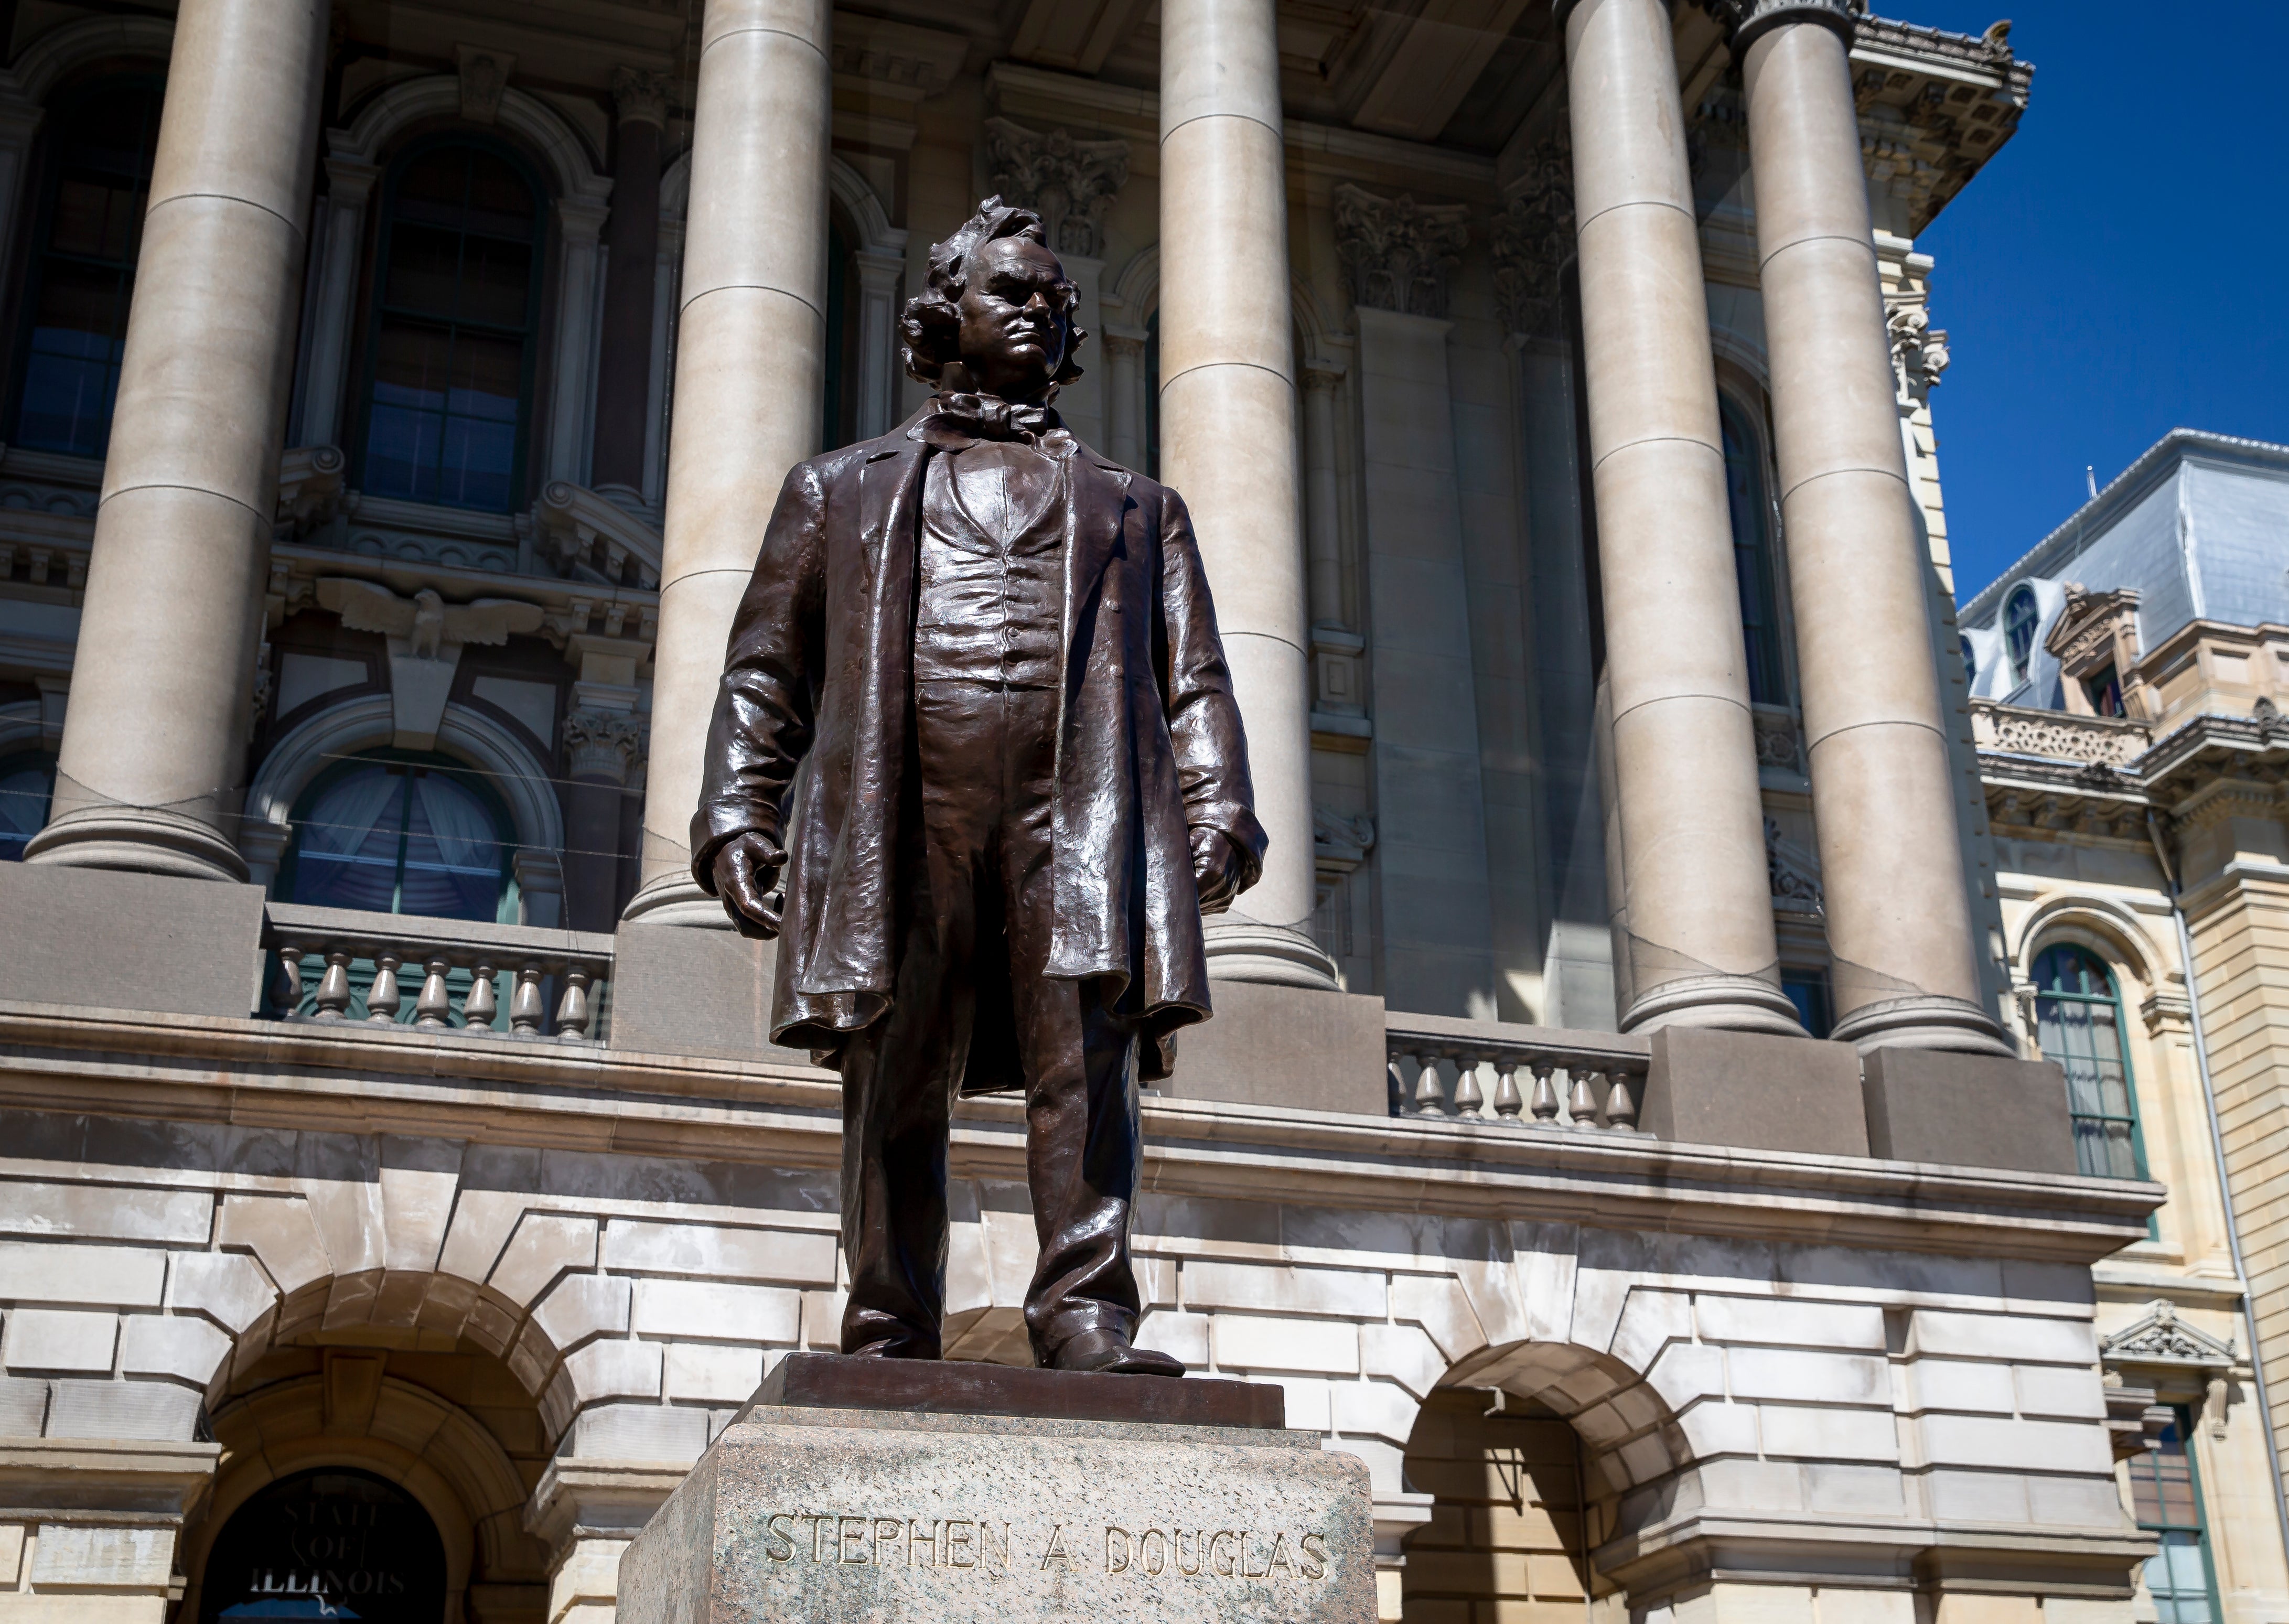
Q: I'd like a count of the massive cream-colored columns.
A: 5